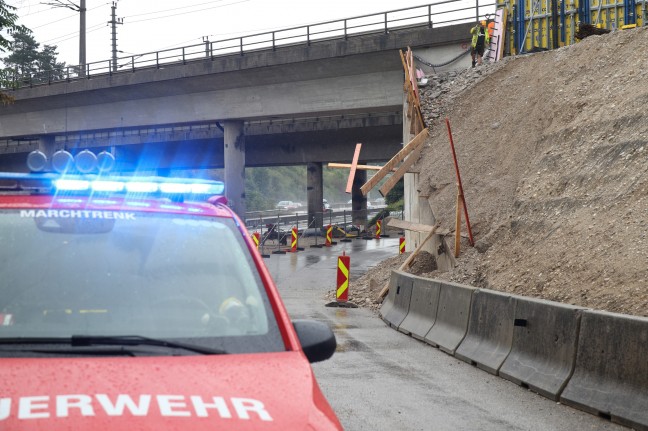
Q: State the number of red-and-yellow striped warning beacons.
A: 6